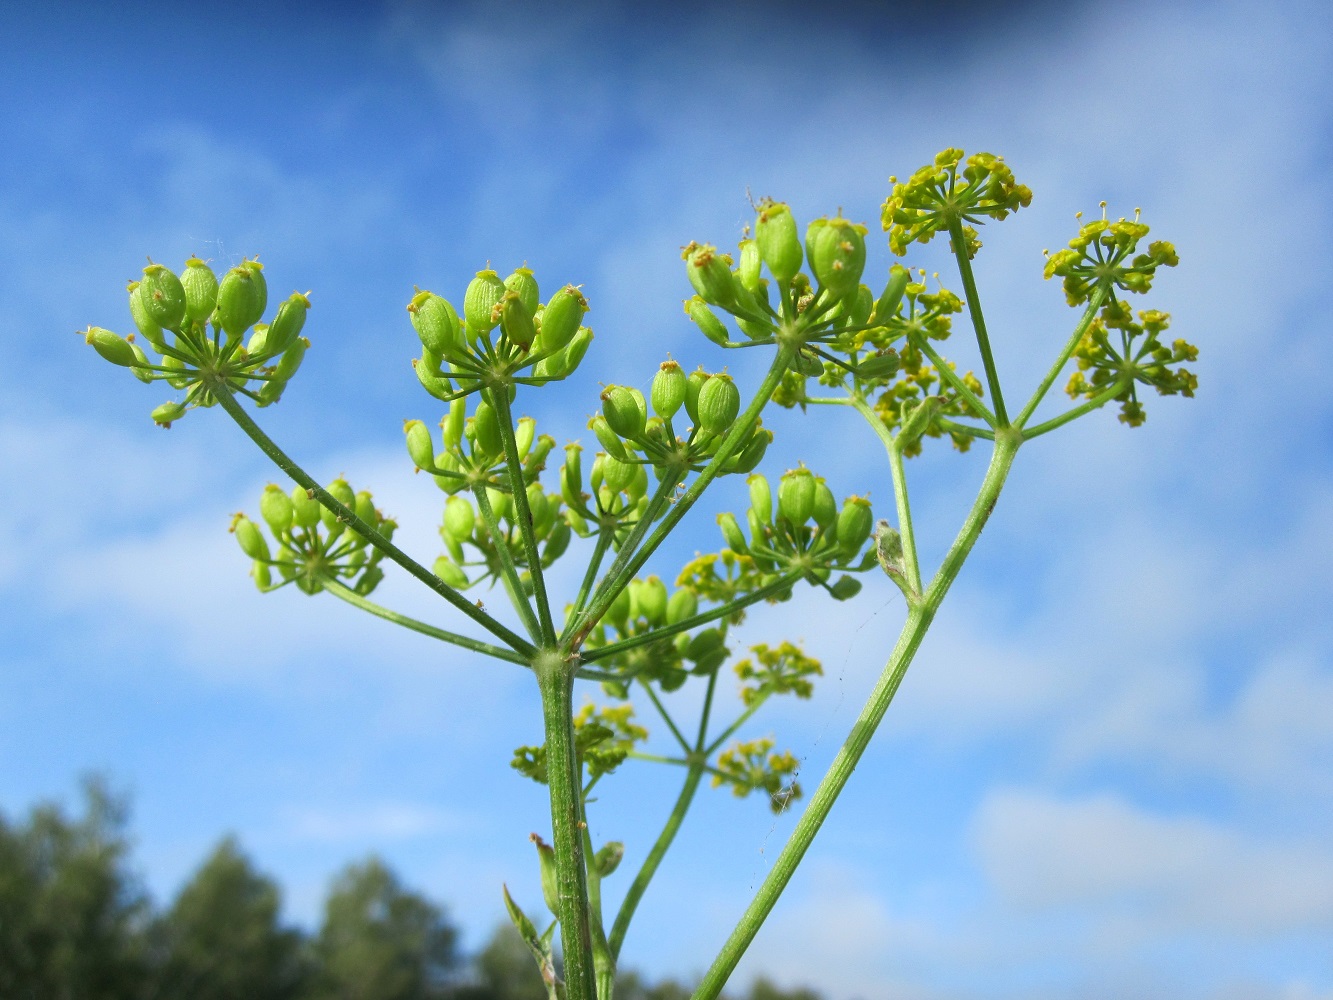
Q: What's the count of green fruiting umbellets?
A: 10